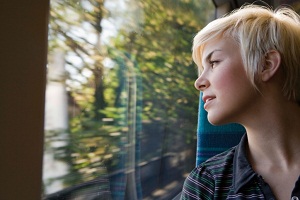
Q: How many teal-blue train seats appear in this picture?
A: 1